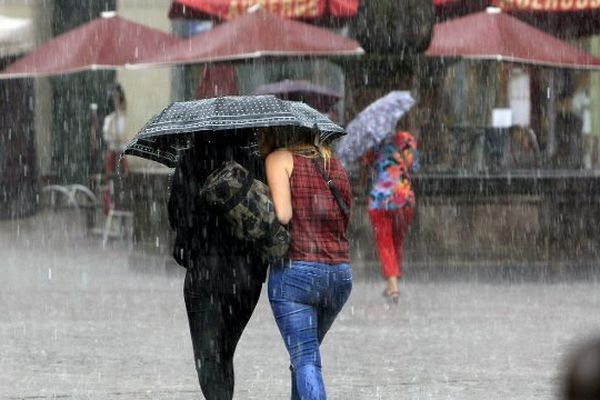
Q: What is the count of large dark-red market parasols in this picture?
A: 3